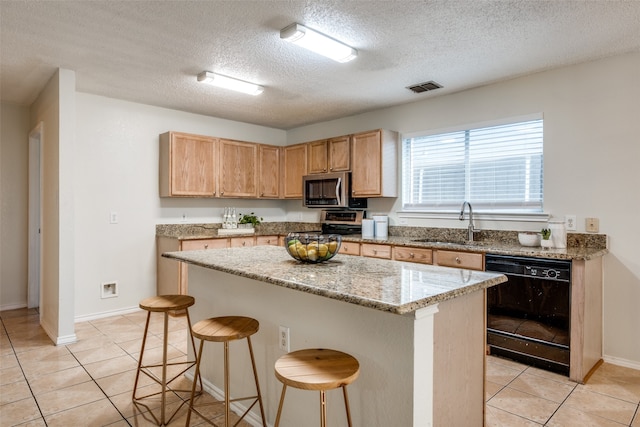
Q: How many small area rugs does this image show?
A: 0